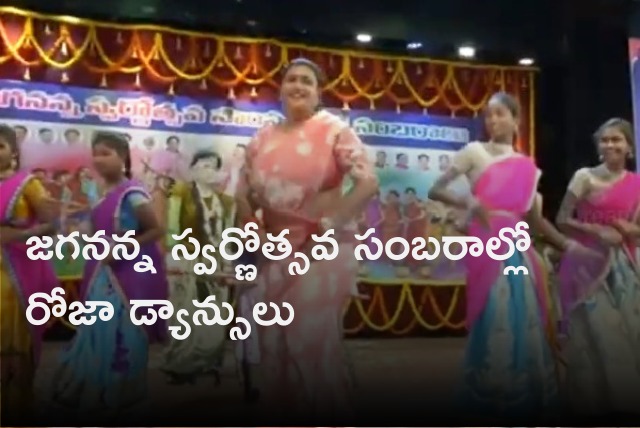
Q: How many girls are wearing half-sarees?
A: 4